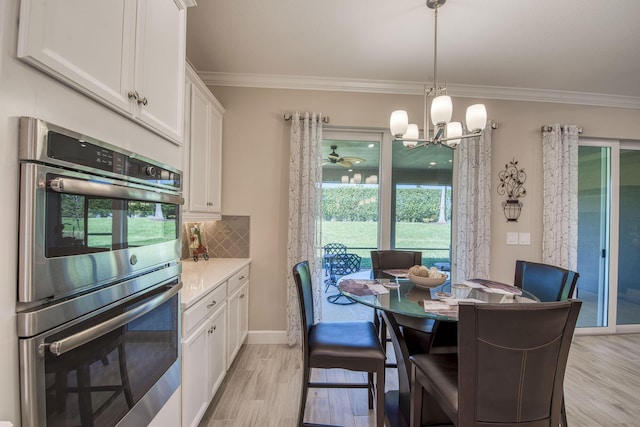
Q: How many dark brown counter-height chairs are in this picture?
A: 4